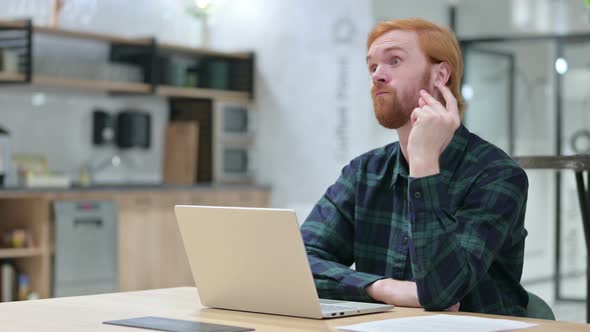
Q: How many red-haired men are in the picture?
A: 1